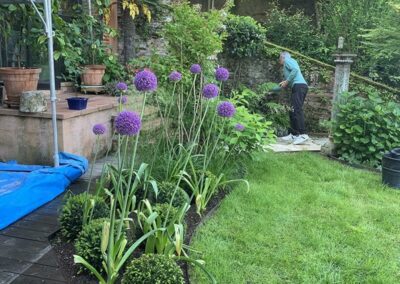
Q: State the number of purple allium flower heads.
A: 11